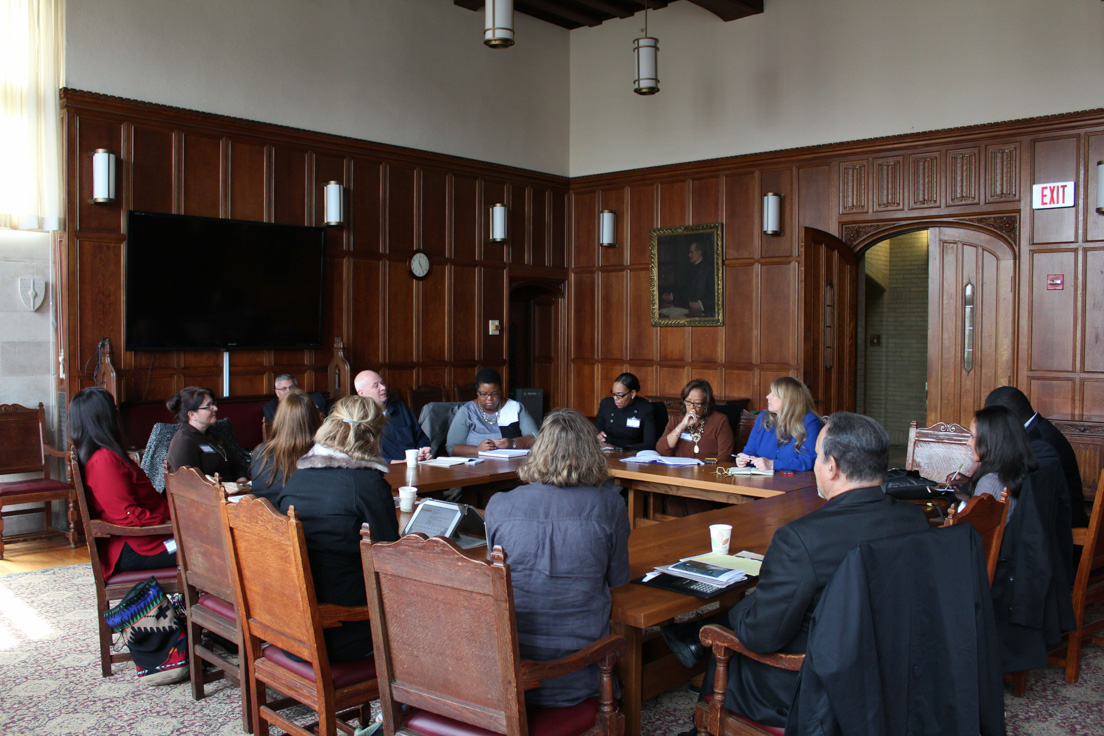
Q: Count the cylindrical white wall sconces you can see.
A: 6